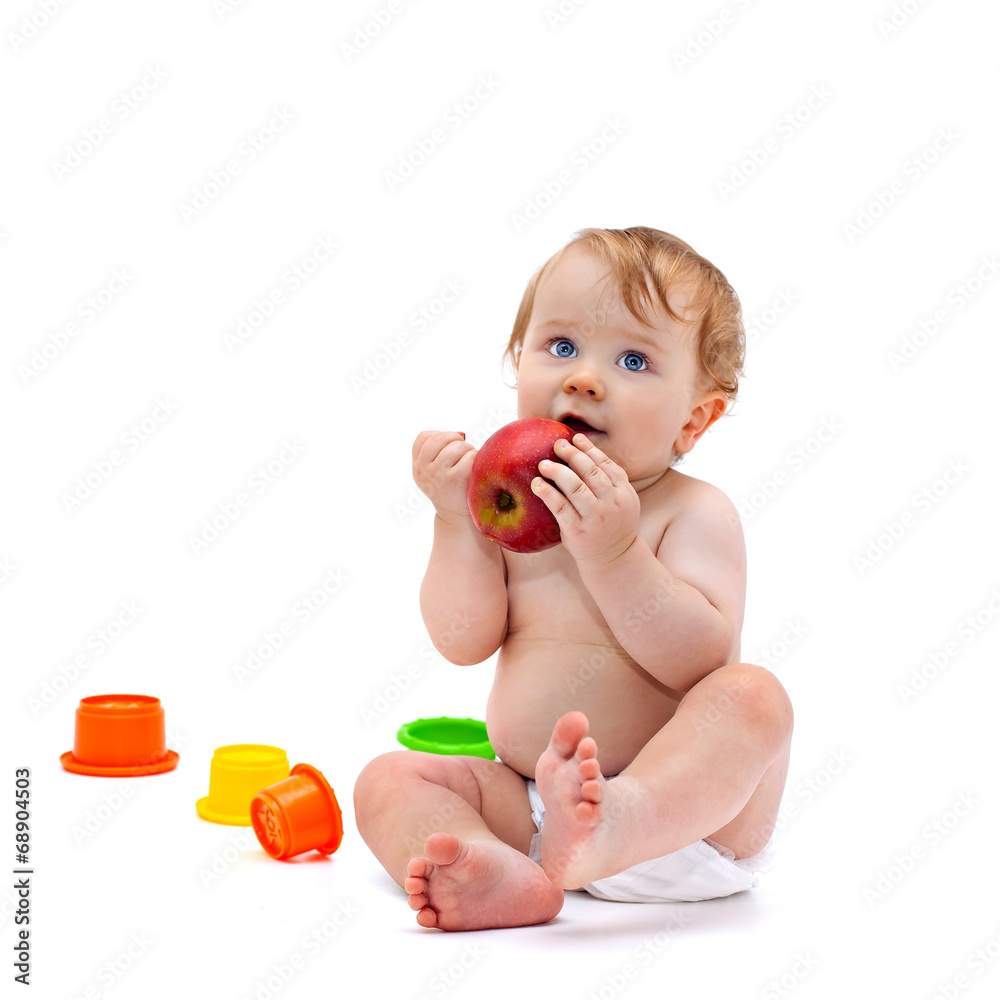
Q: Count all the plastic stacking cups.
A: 4